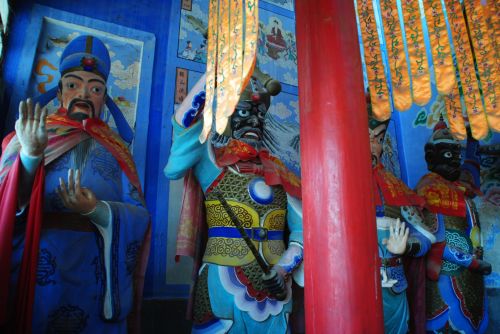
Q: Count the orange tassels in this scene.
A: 11